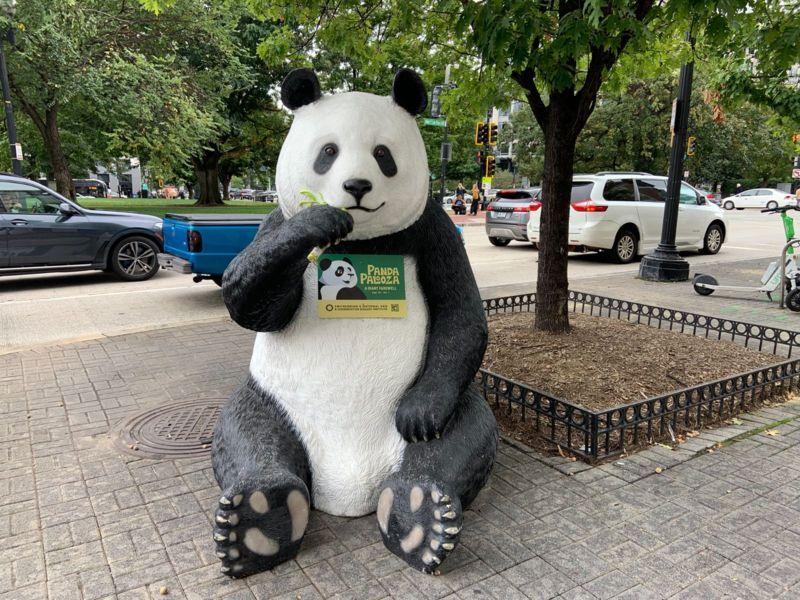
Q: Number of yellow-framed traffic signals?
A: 4